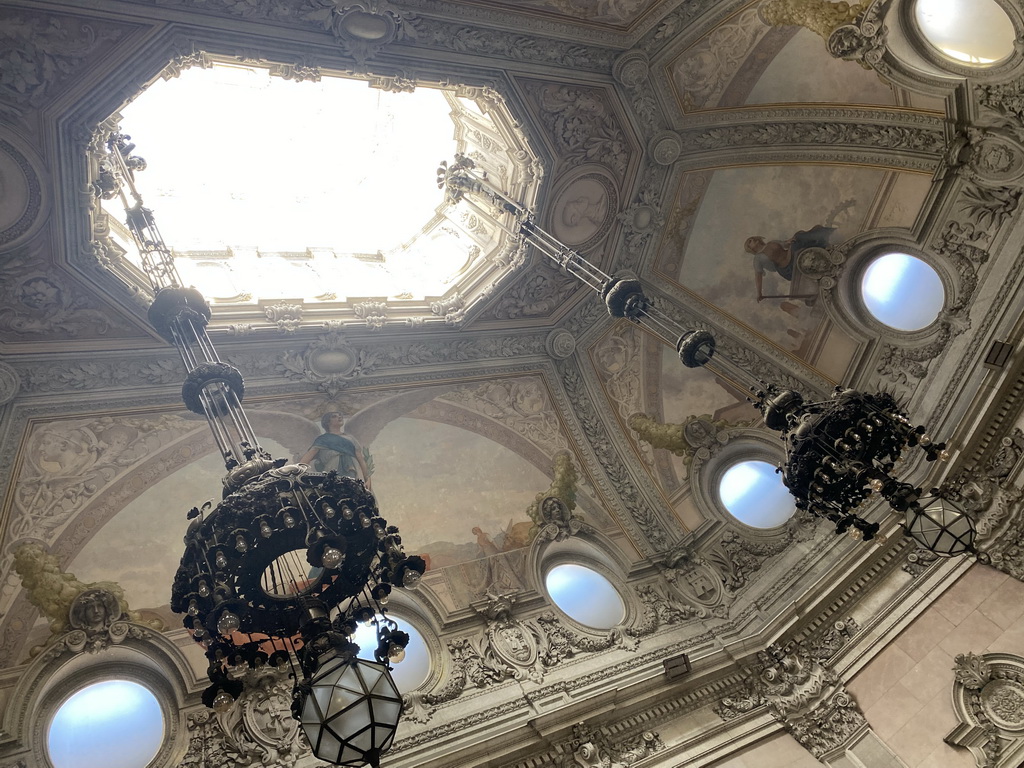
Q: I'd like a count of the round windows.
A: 6